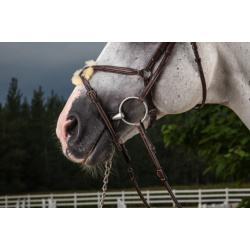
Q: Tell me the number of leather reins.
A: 2